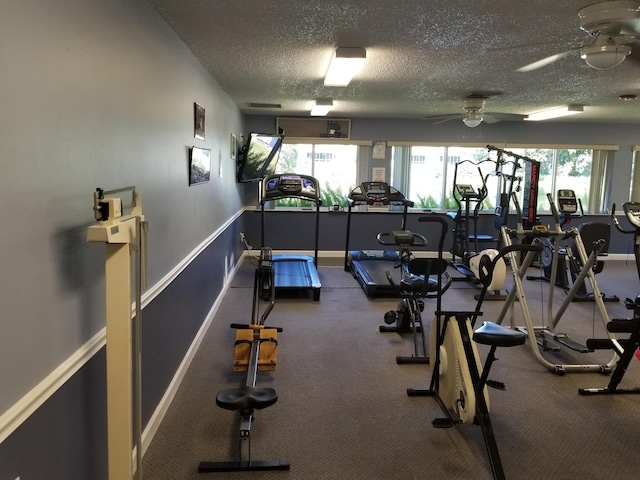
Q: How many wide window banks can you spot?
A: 2